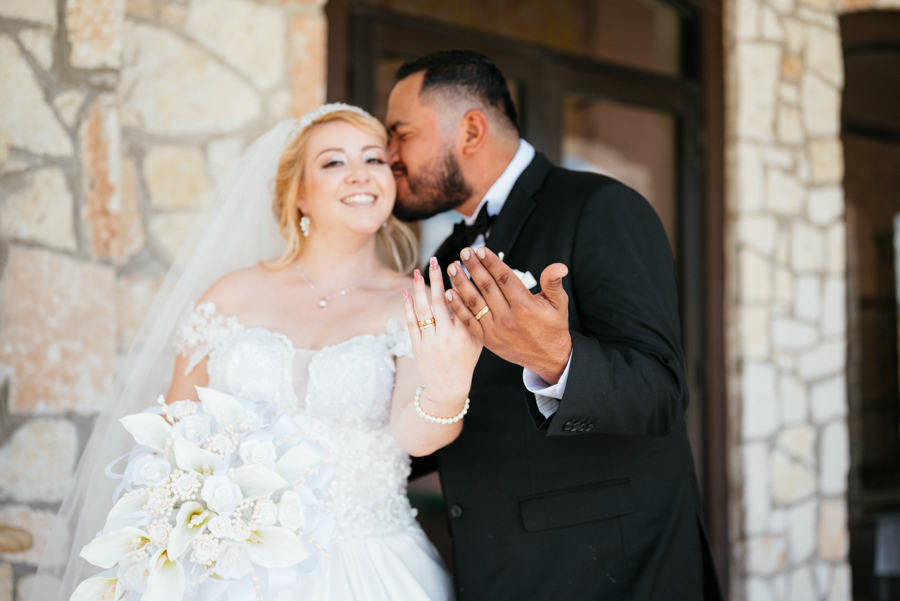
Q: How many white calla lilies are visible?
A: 11